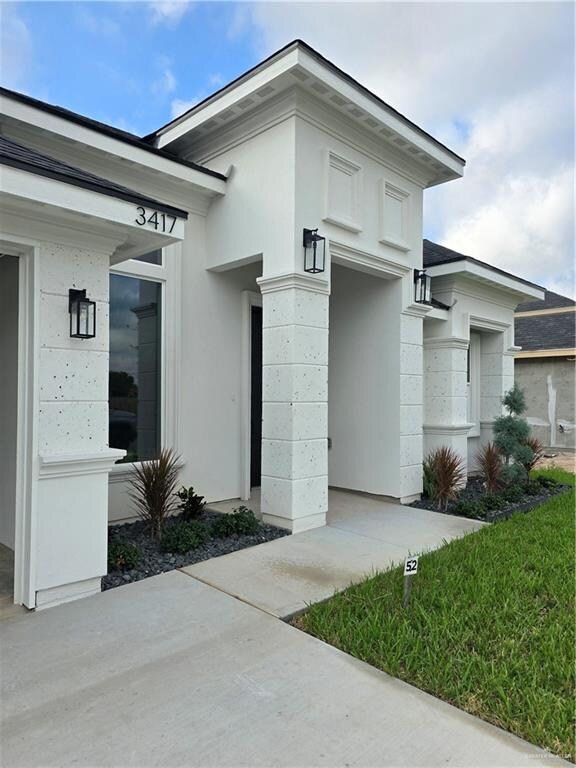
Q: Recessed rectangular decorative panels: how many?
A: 2